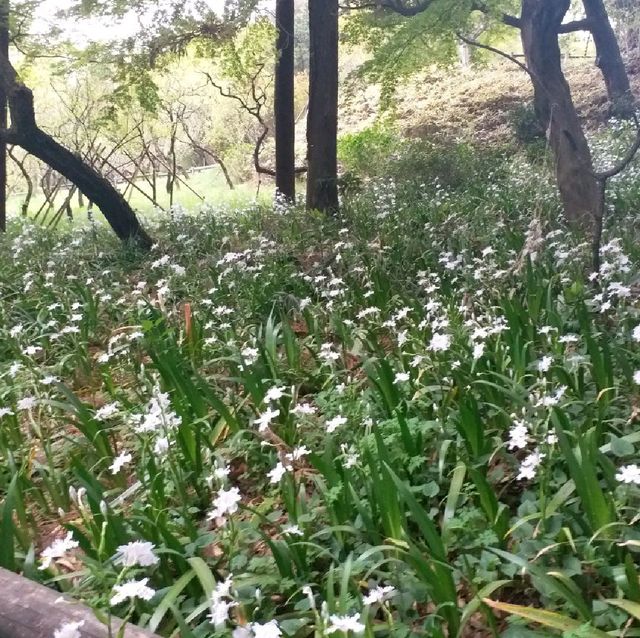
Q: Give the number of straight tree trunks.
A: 2